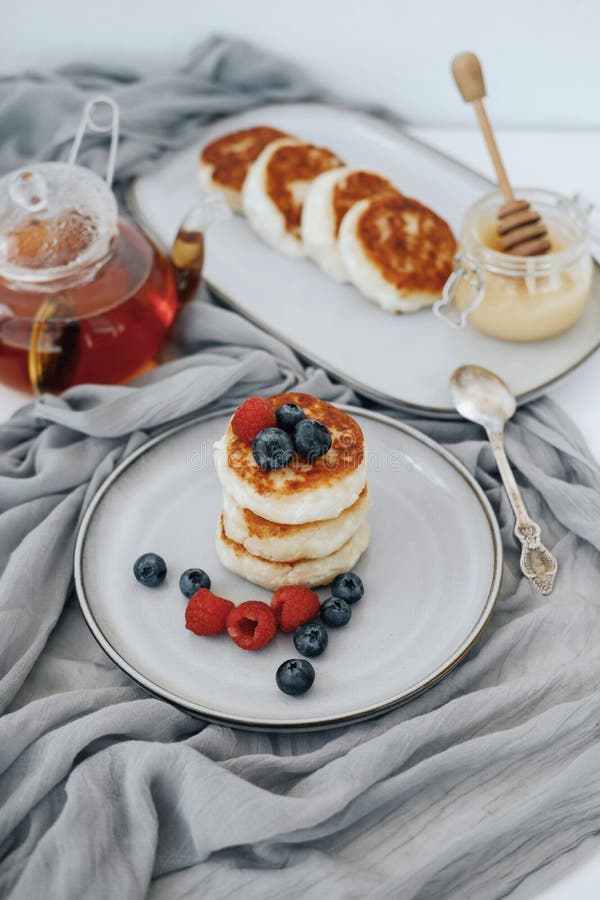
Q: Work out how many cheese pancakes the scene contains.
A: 7